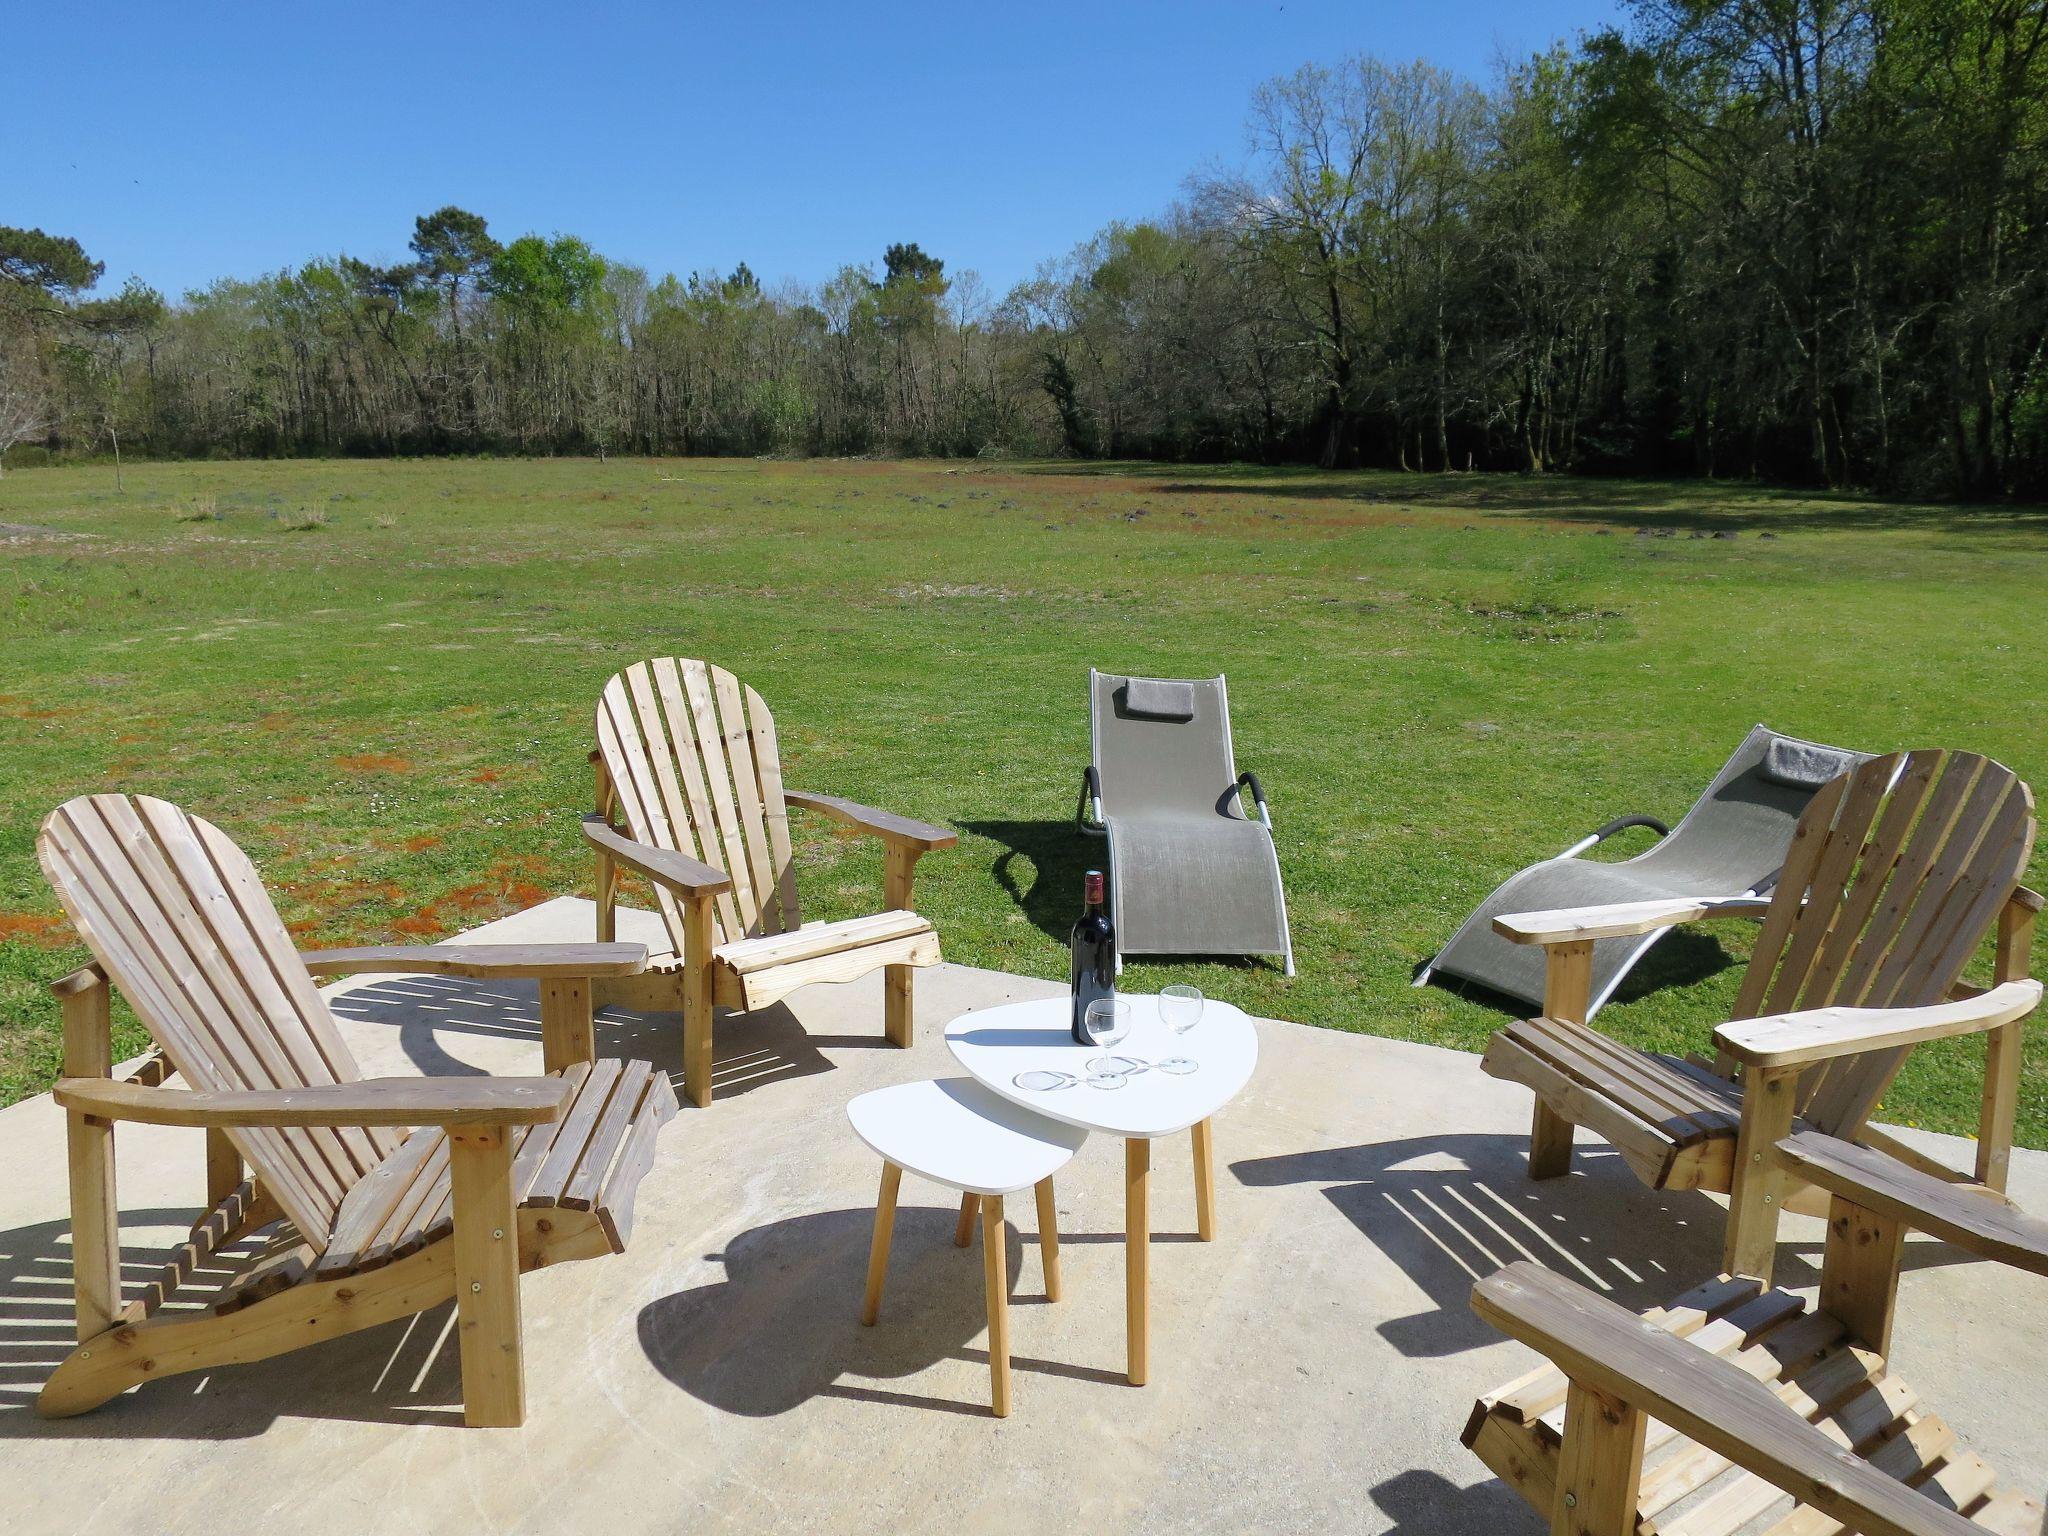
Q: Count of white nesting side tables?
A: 2